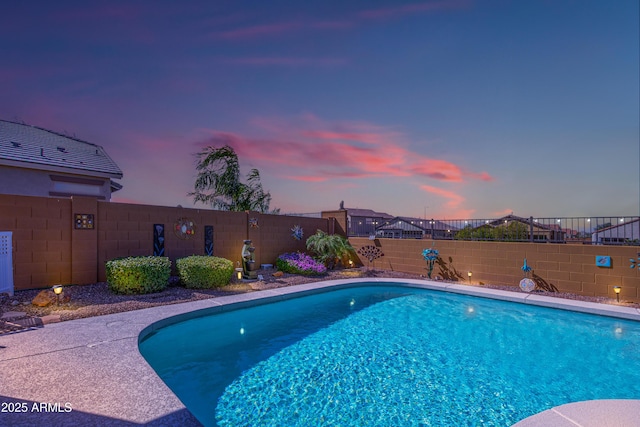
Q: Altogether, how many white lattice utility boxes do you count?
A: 1